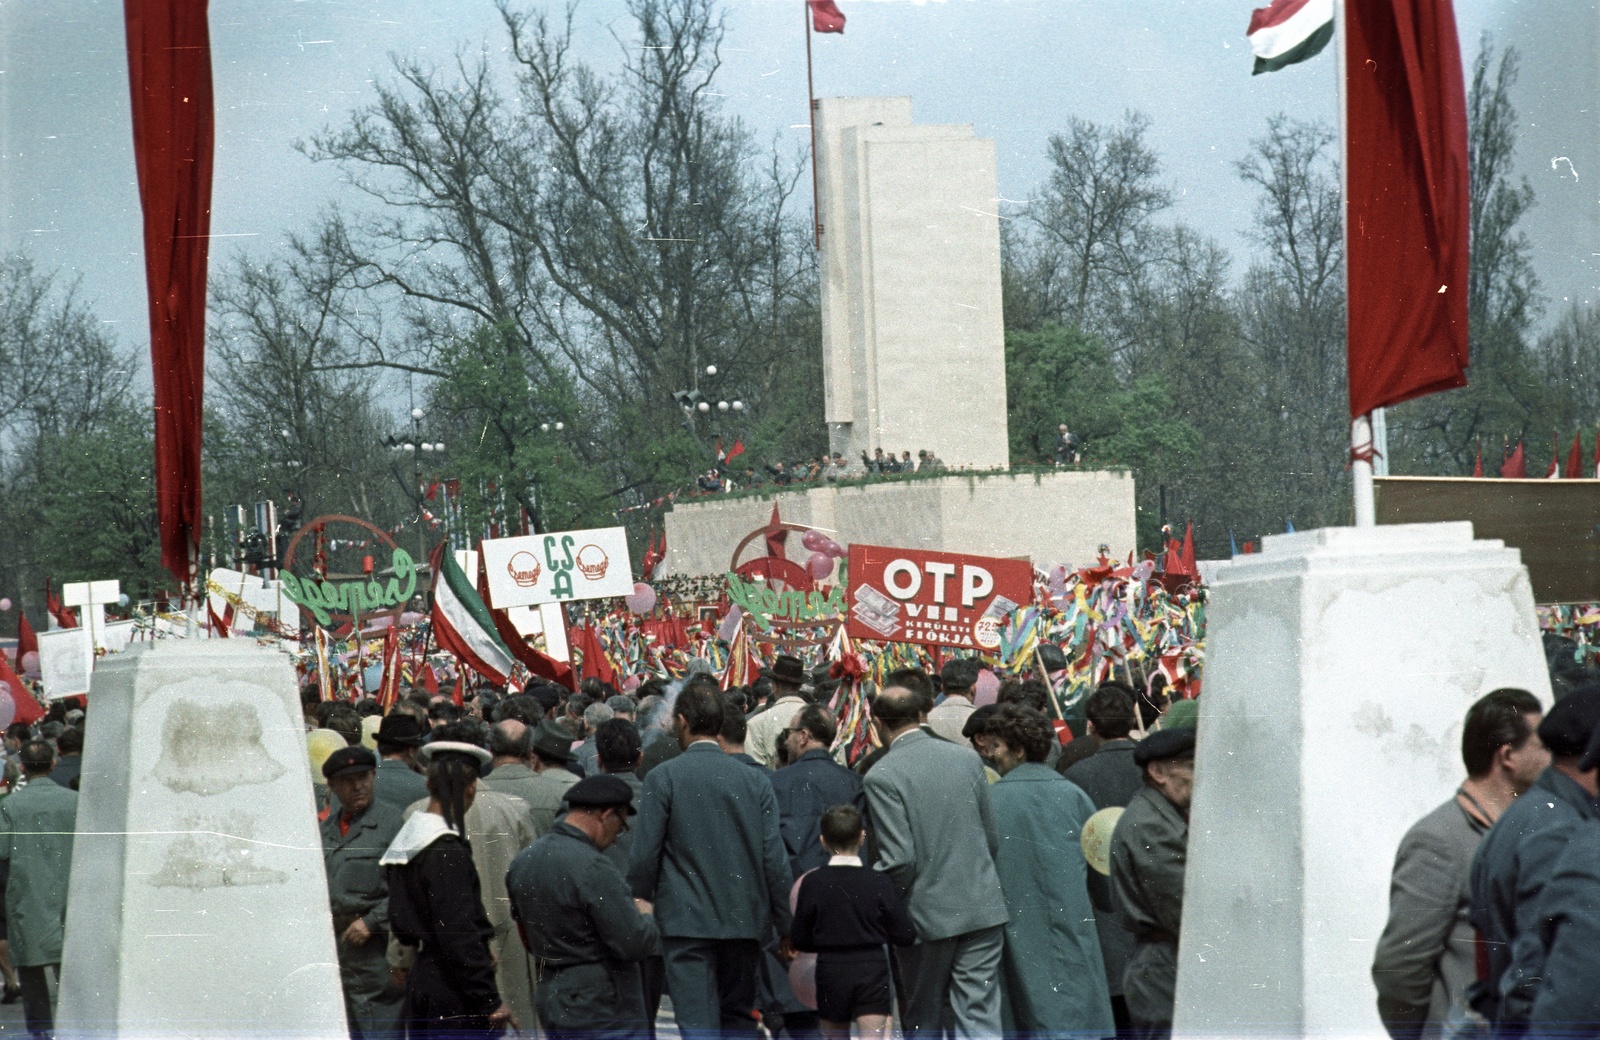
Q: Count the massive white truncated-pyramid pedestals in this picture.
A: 2